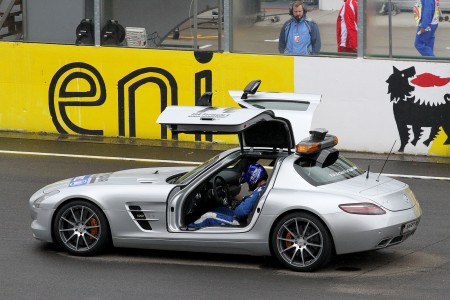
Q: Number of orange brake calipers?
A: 2